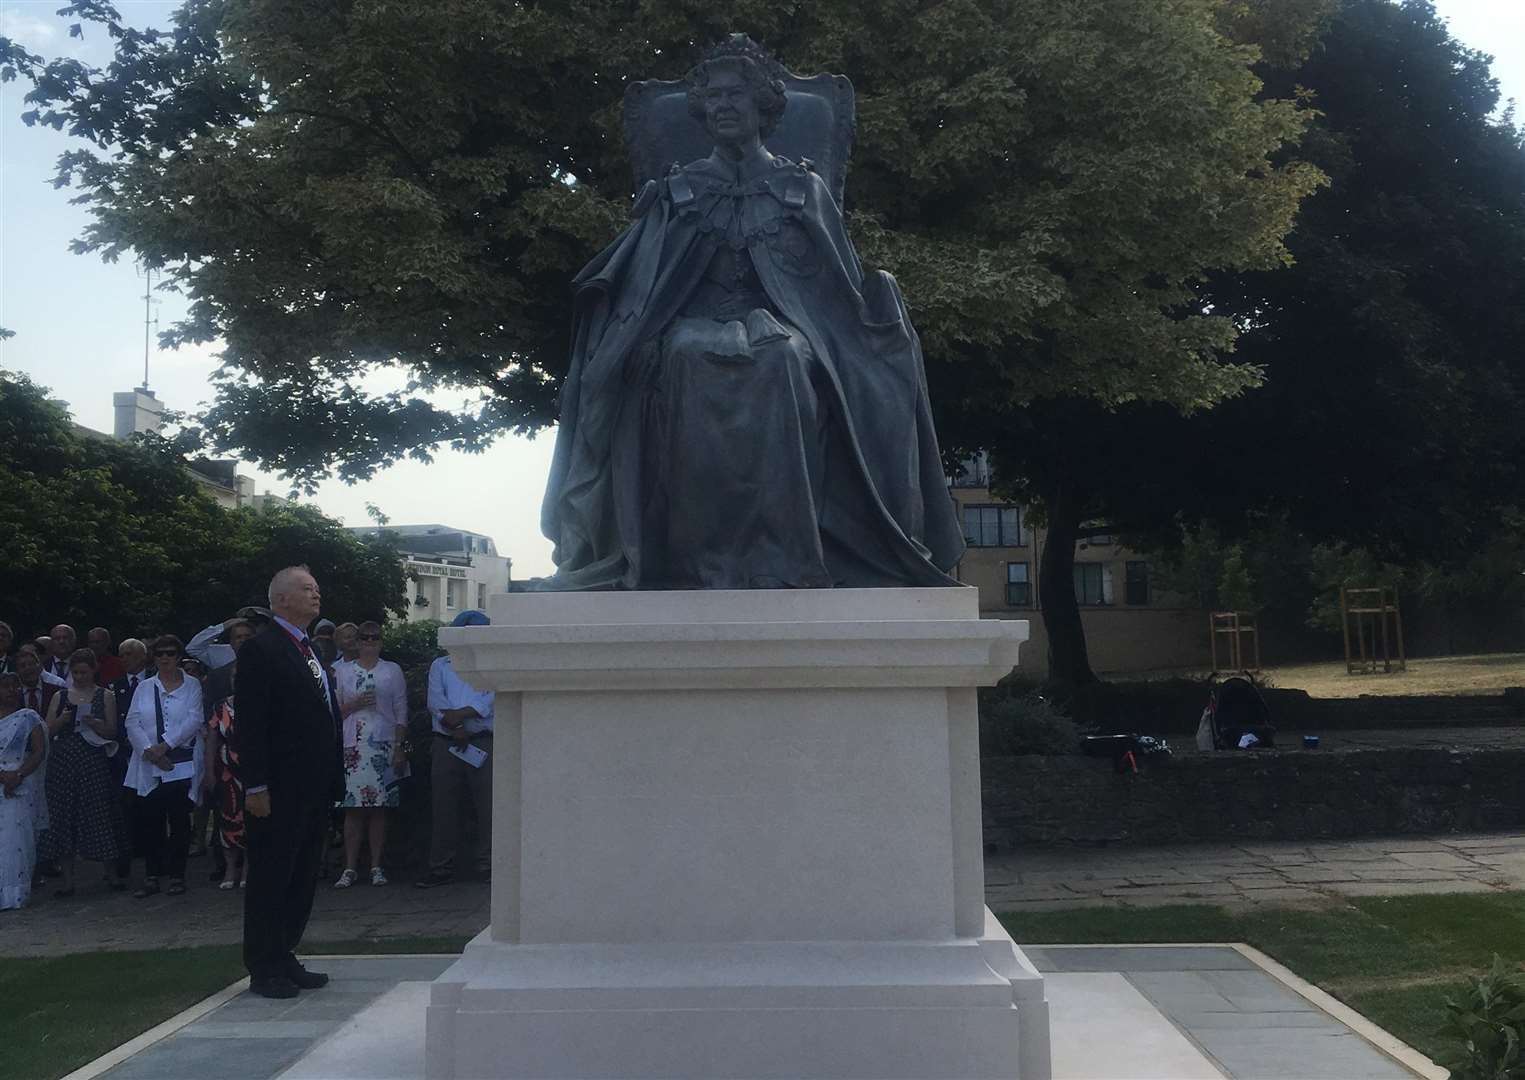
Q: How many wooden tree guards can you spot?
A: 2